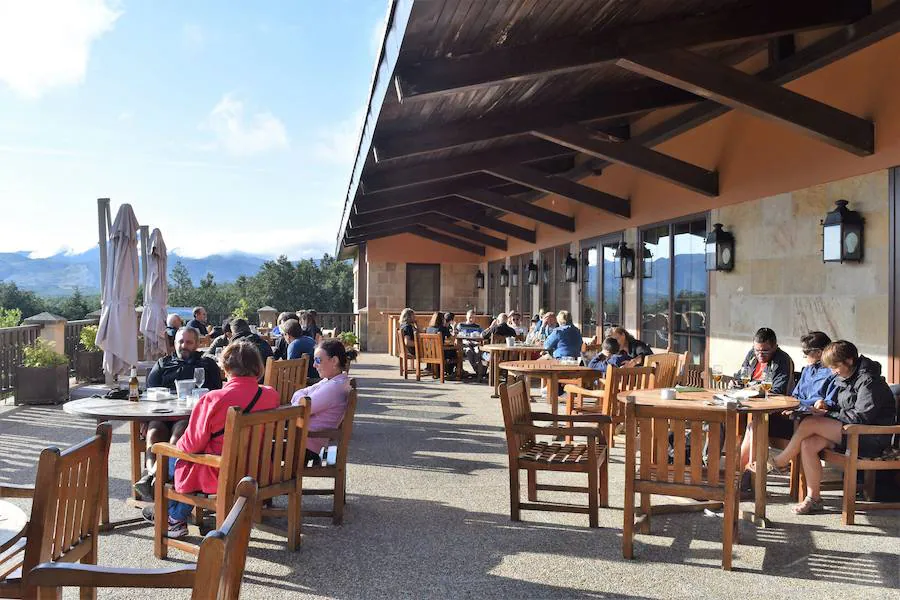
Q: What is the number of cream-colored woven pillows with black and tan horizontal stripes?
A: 0